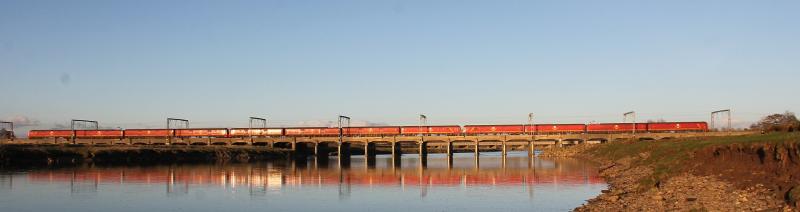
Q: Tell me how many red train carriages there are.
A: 12